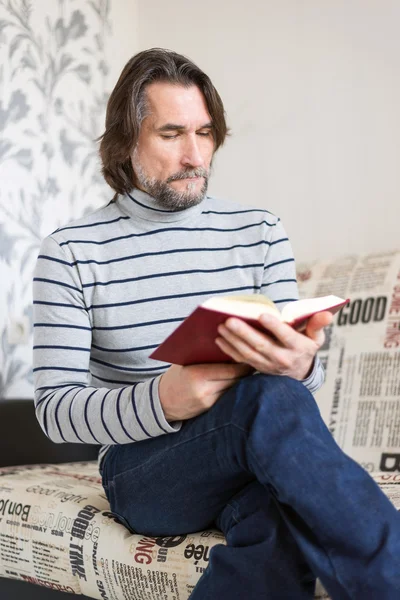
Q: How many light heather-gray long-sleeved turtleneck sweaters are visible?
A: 1